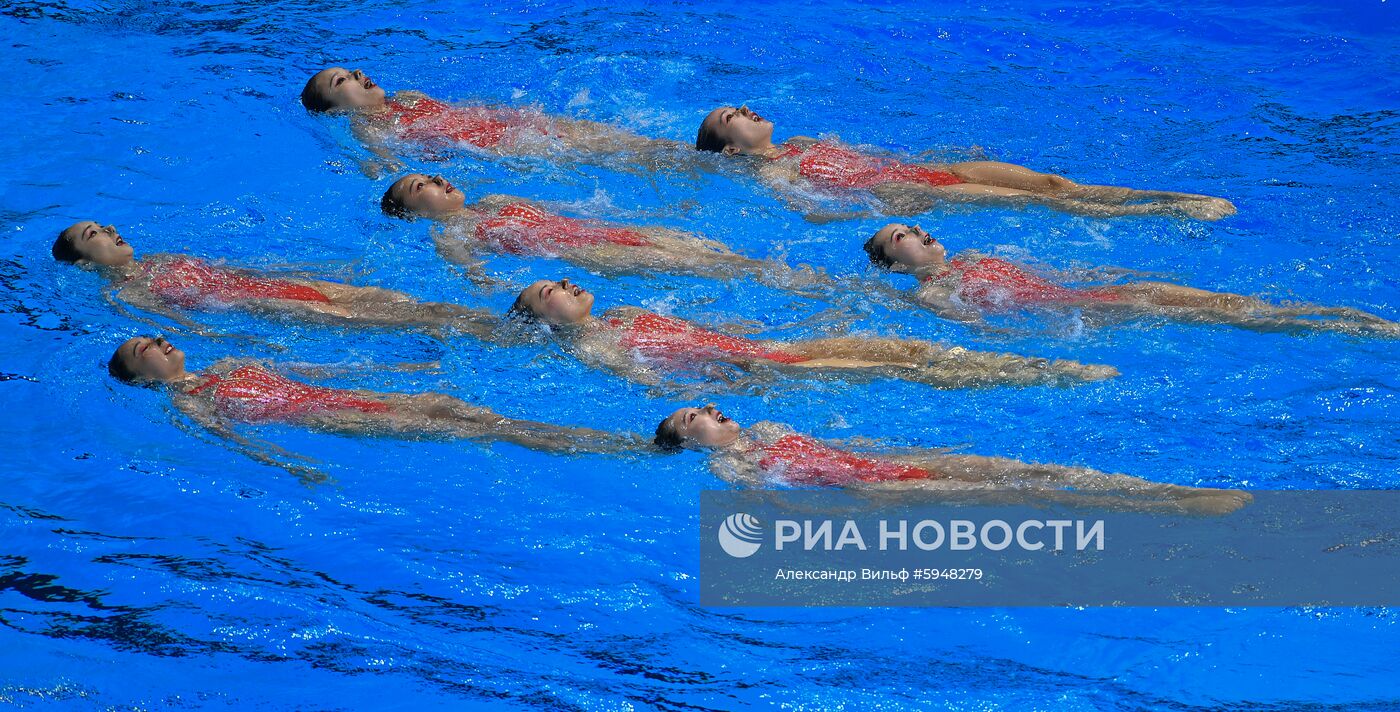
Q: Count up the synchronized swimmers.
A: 8